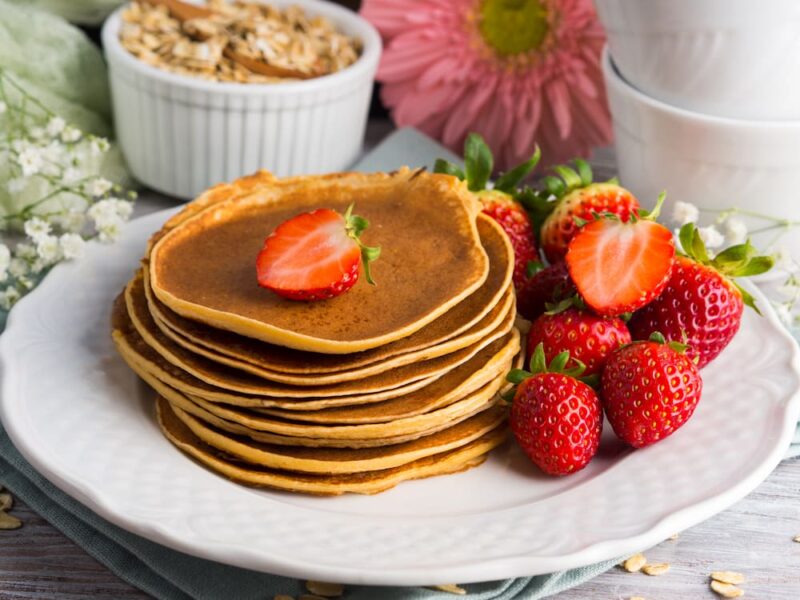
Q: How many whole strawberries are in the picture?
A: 7